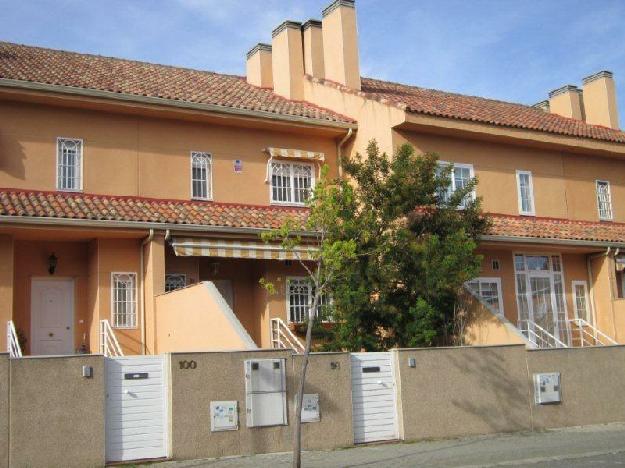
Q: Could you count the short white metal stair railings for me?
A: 5